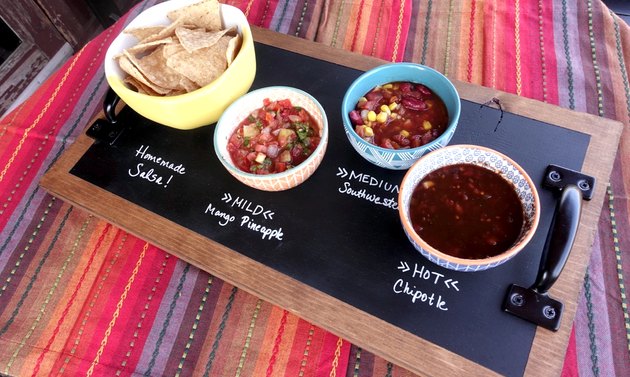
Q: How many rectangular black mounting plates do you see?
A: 3